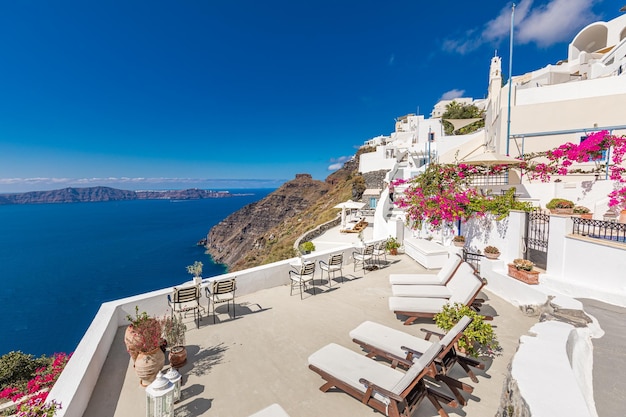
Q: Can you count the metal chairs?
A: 6